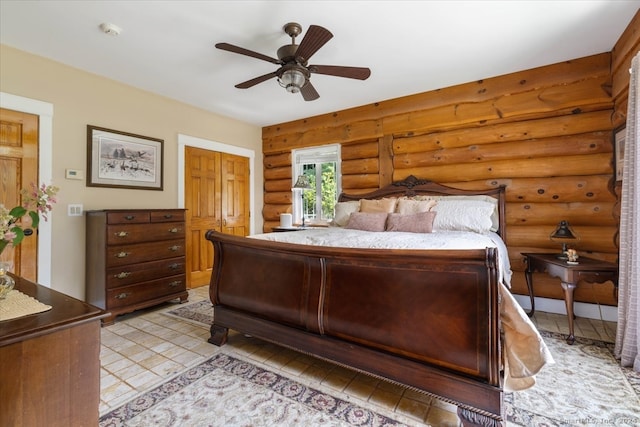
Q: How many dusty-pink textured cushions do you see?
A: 2